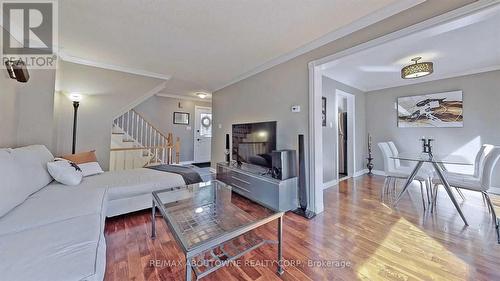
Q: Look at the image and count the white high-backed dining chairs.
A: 4